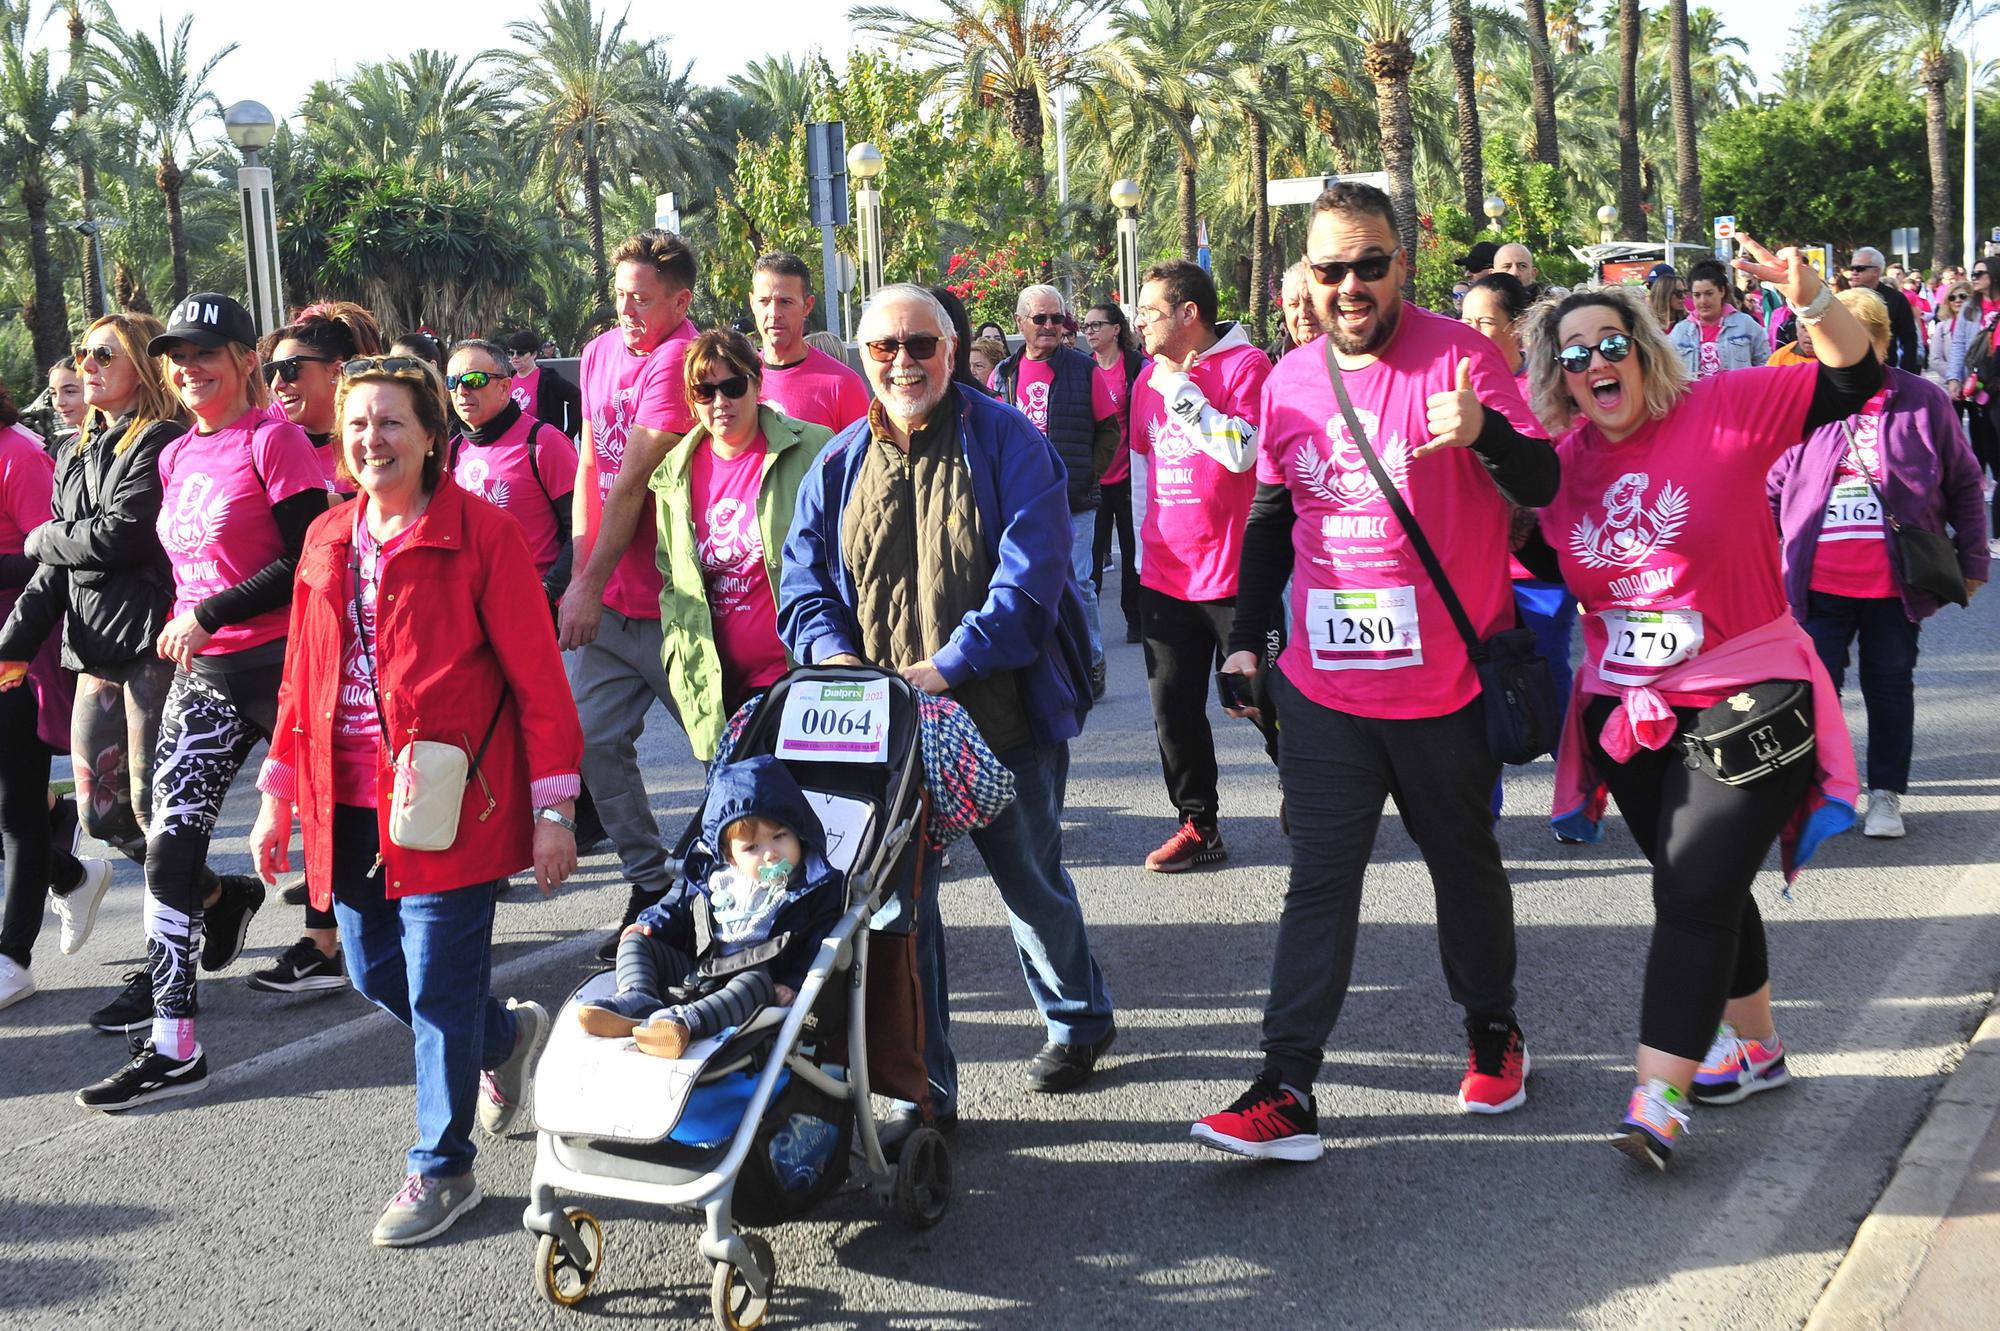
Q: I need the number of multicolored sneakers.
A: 2